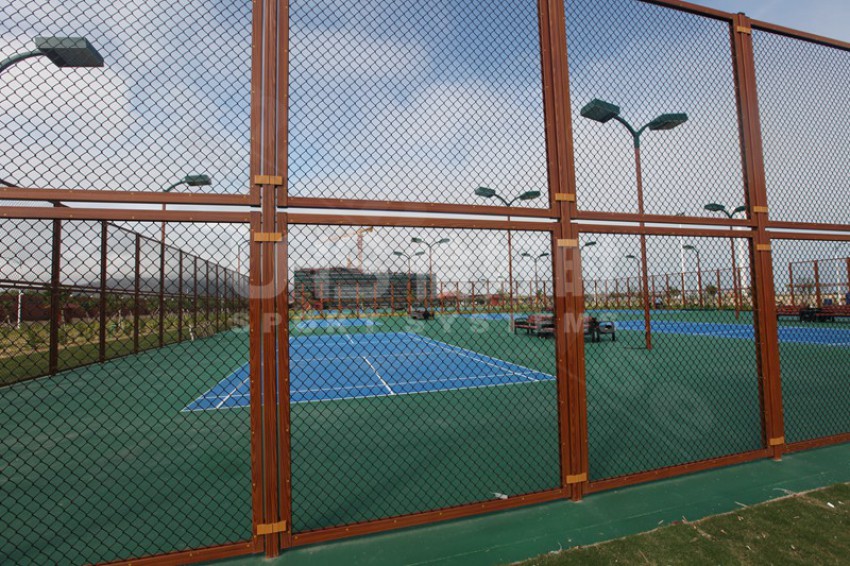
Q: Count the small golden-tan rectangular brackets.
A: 10